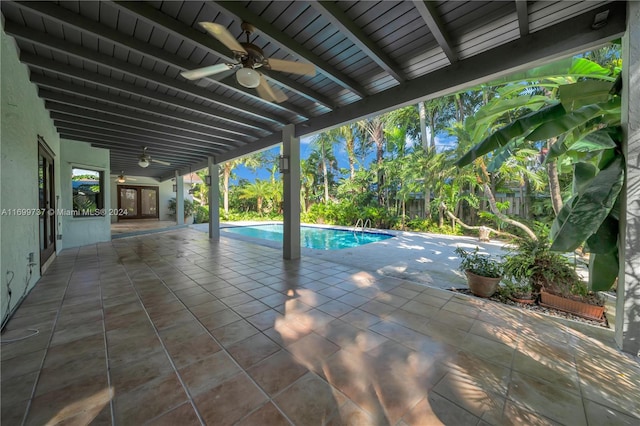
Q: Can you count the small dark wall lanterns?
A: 3